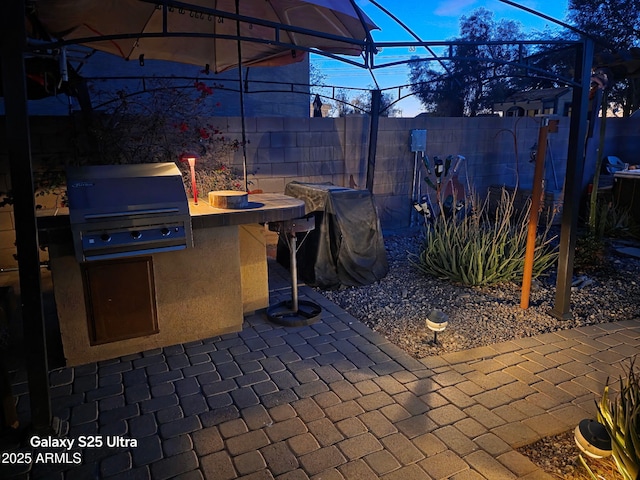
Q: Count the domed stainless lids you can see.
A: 1